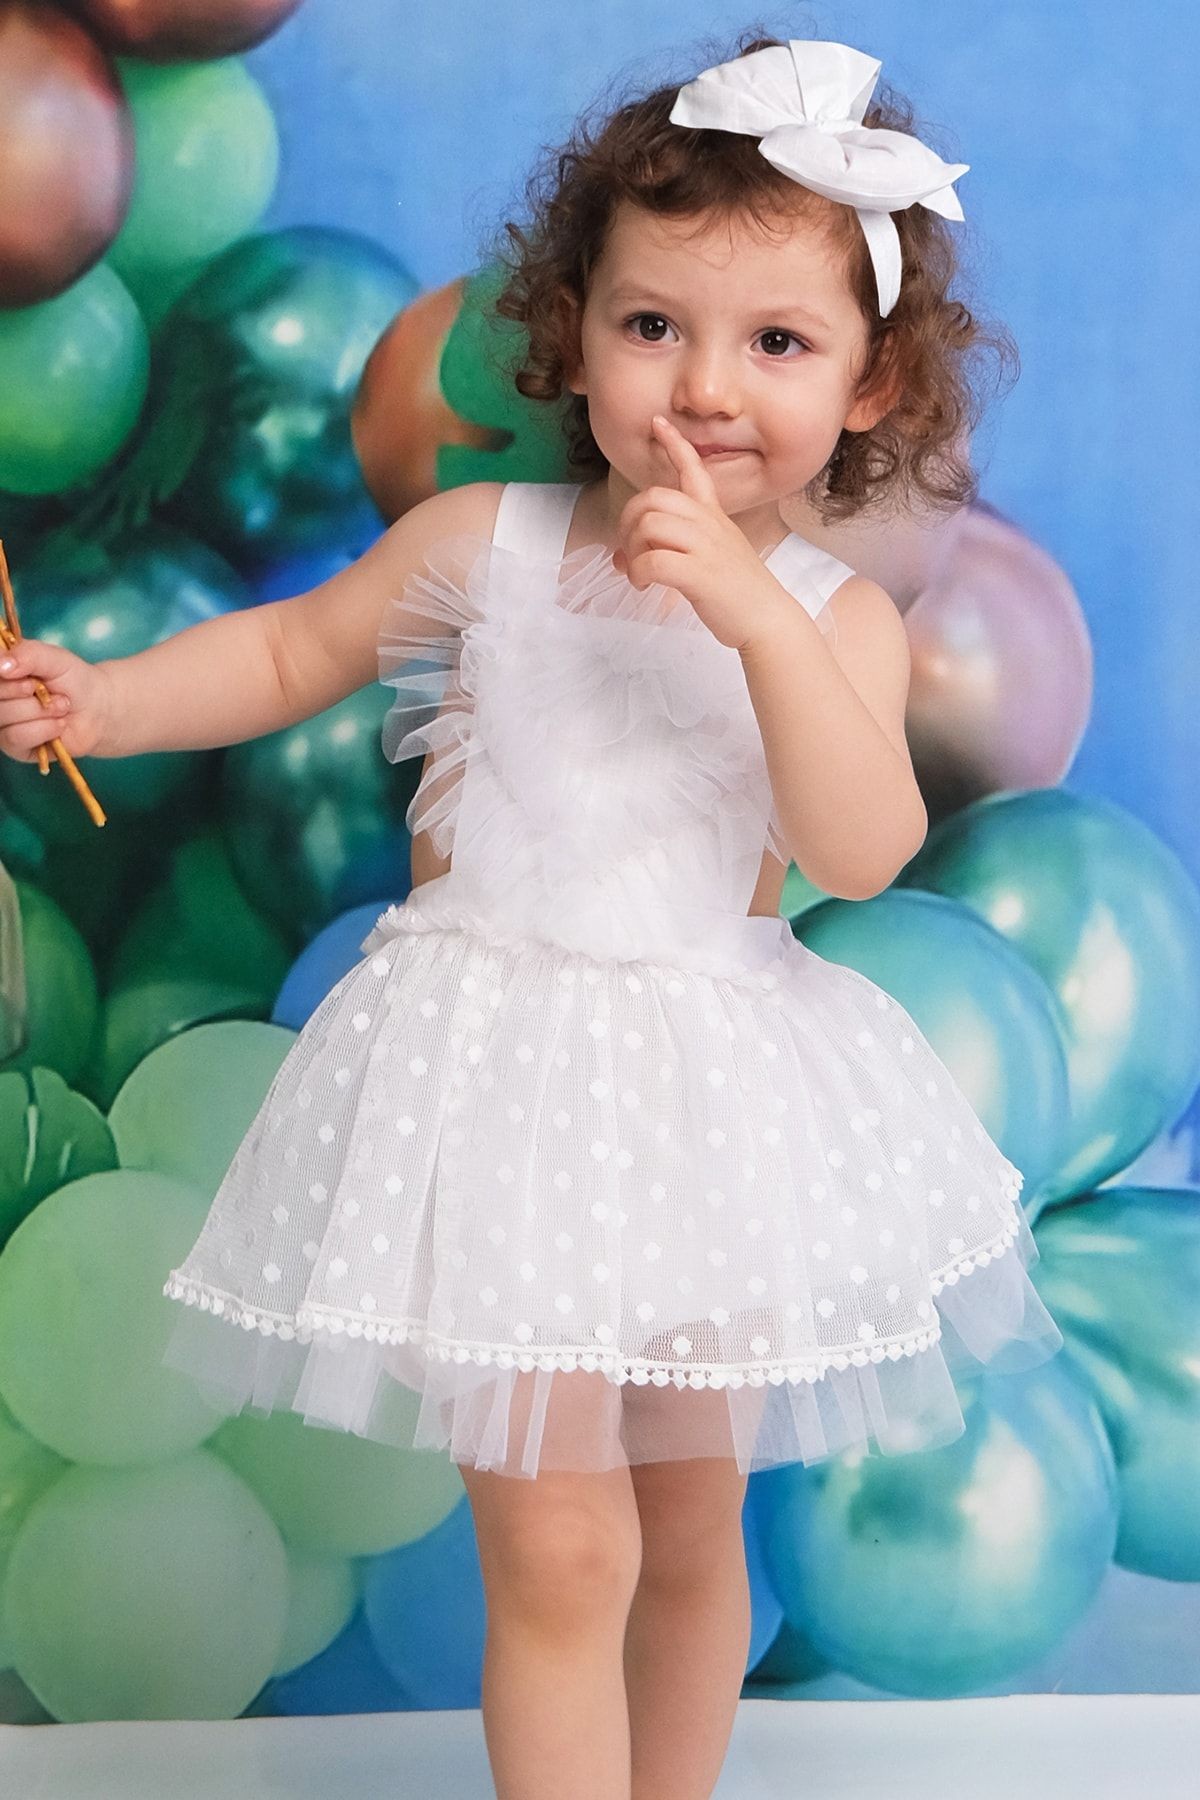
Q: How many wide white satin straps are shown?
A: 2